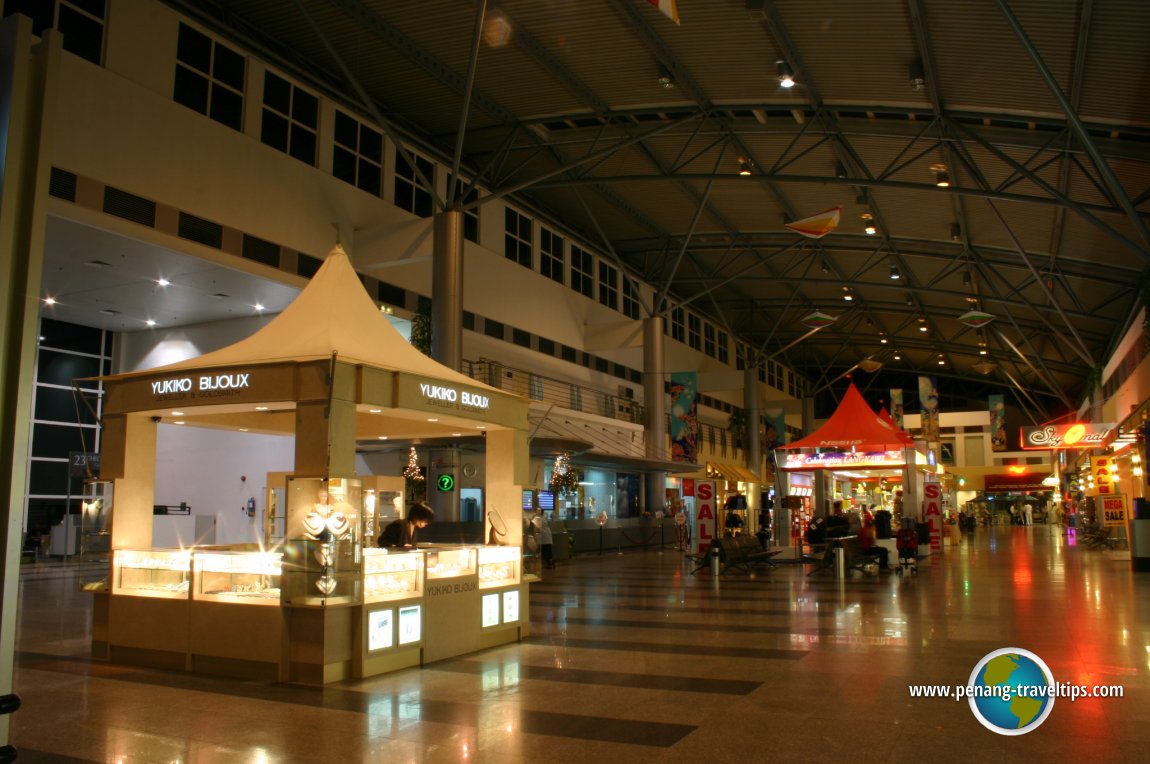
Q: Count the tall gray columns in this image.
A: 4